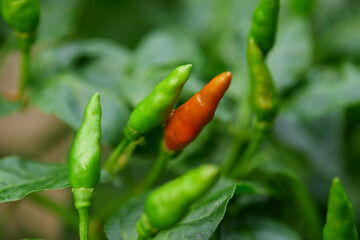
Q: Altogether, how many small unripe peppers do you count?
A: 7